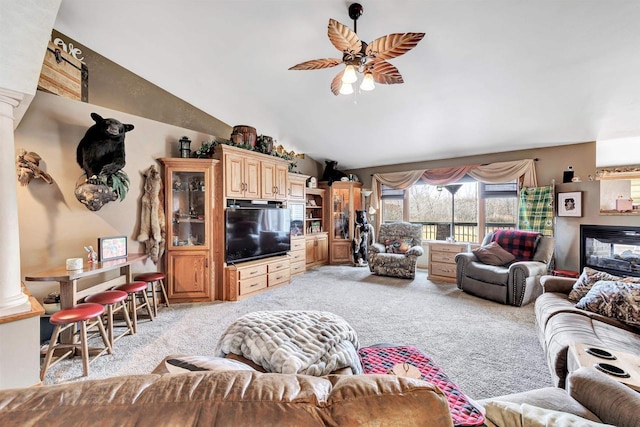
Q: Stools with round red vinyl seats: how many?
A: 4